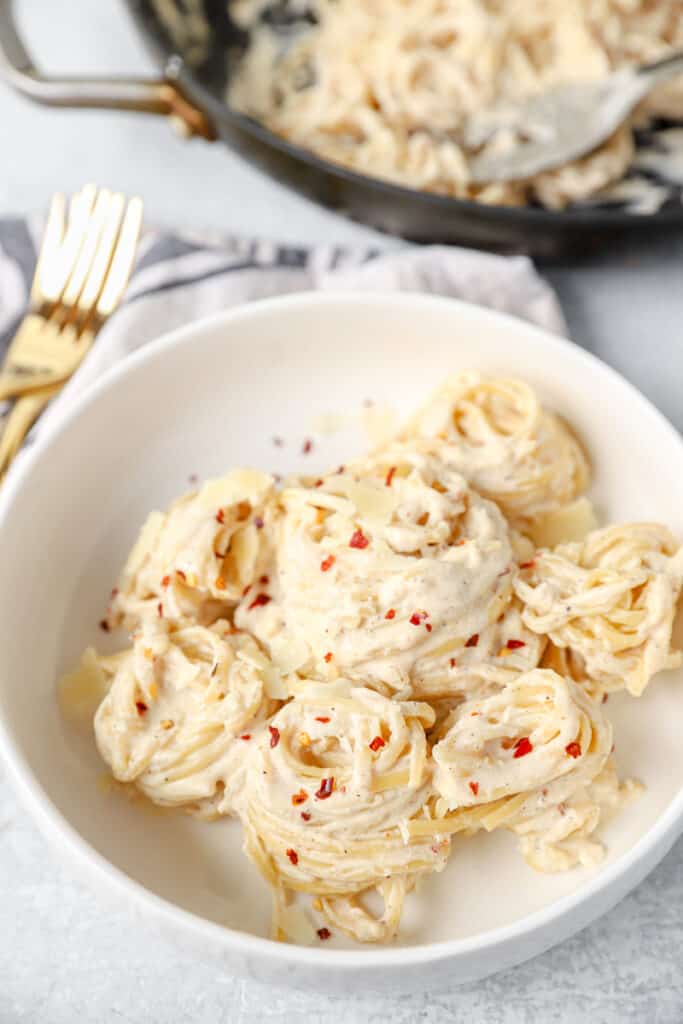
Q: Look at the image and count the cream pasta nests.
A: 7